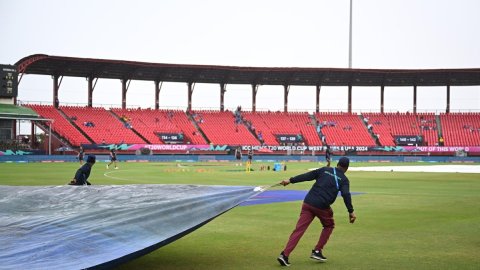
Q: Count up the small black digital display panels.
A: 3